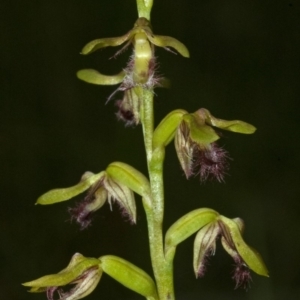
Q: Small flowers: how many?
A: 6